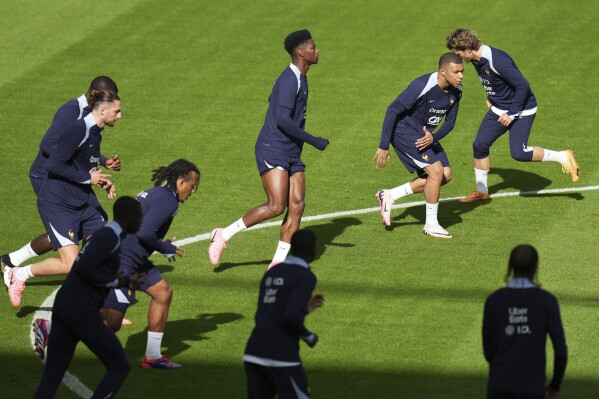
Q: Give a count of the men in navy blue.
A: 9